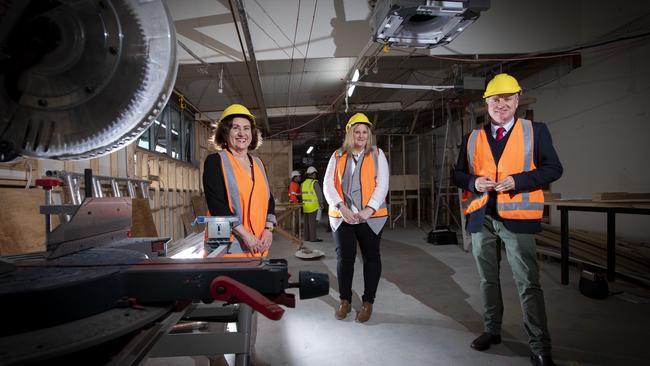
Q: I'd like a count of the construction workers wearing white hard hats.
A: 2